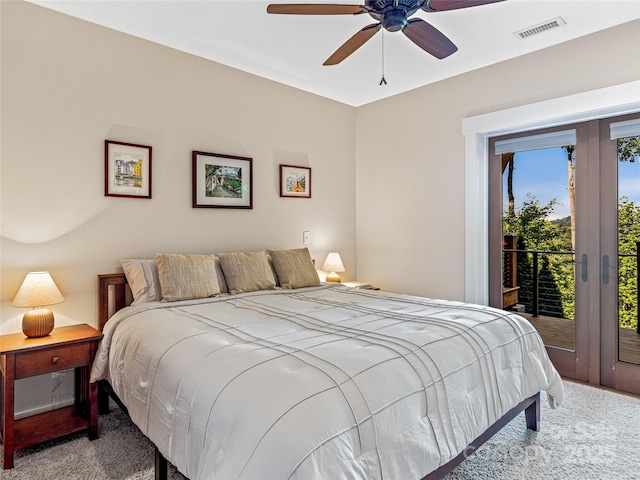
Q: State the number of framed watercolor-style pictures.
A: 3